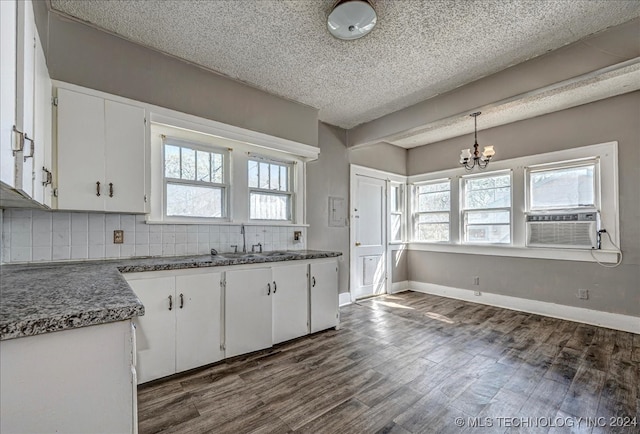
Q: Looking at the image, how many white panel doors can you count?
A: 1